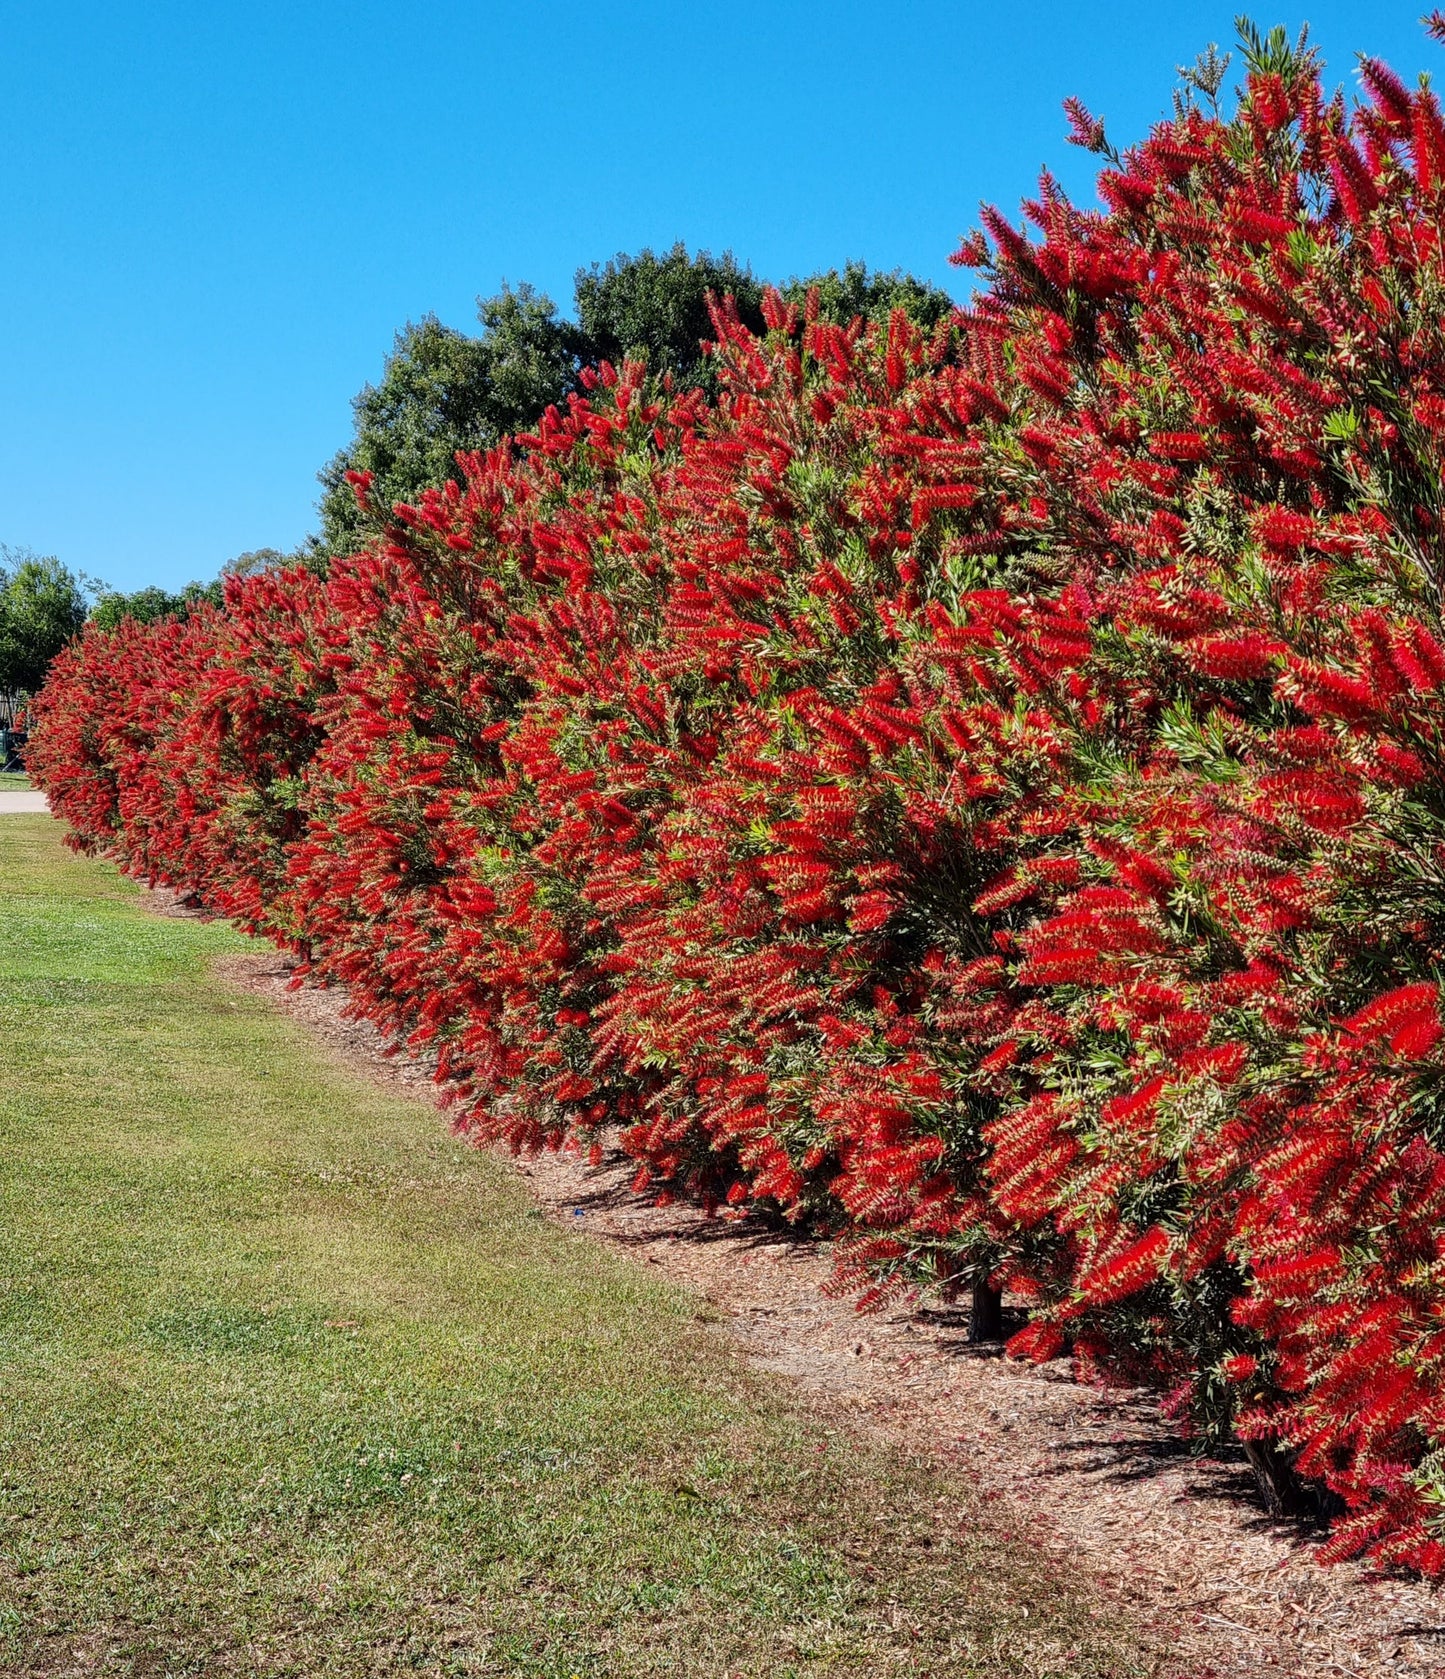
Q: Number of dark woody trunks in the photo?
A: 2